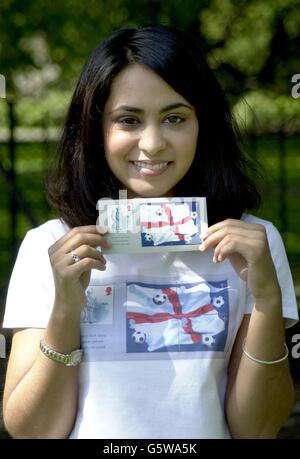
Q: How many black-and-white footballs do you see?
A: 8